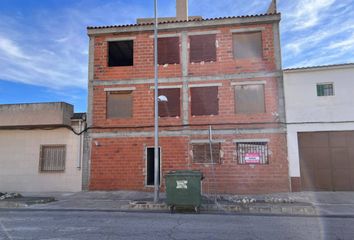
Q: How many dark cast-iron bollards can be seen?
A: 0